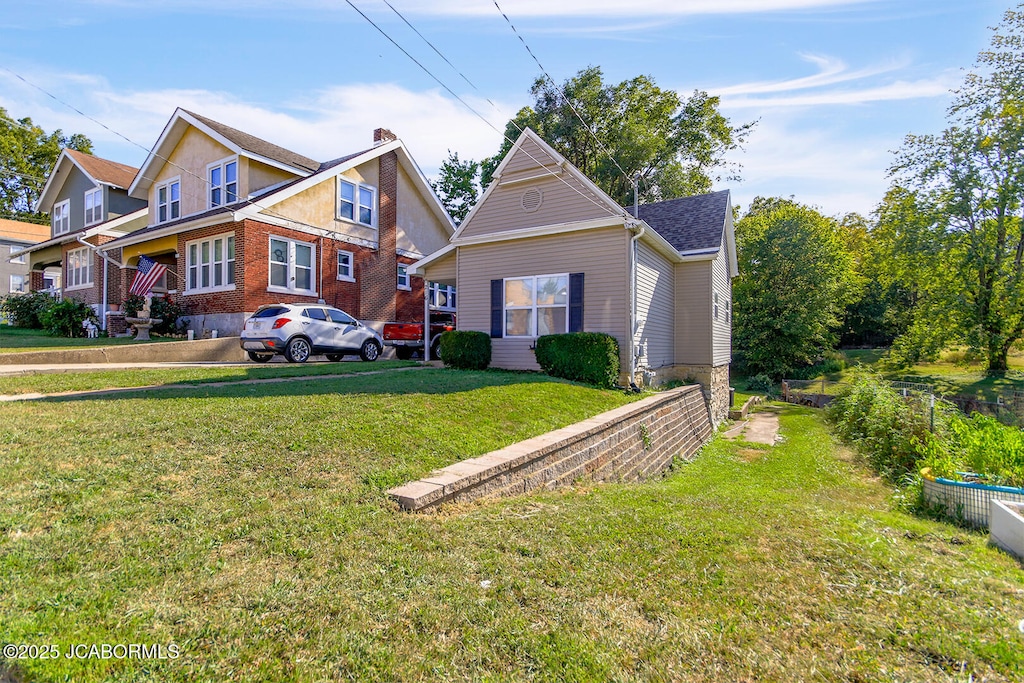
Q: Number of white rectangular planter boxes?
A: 1